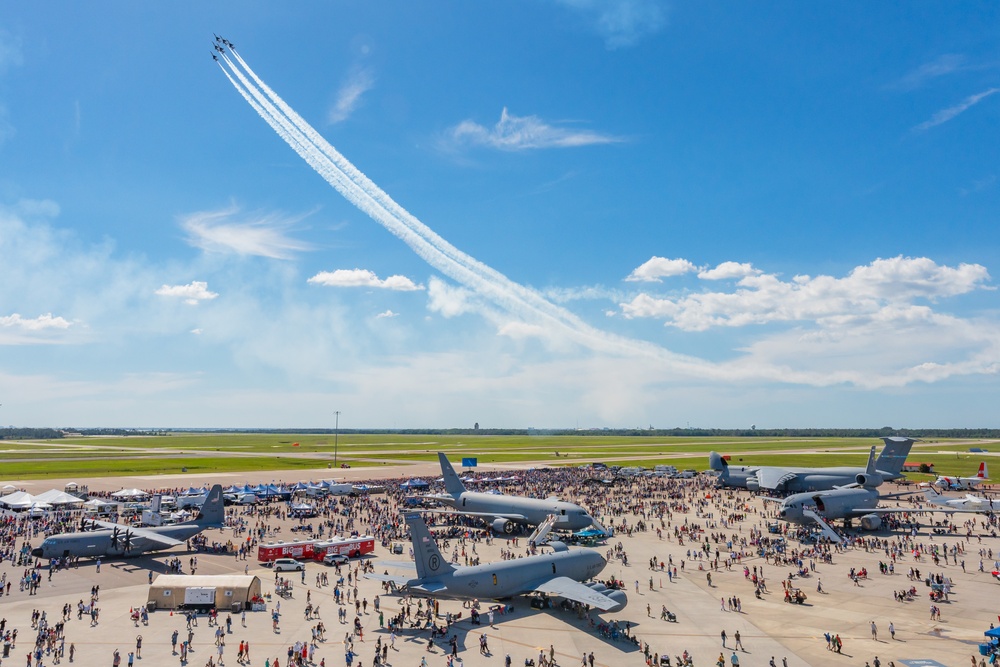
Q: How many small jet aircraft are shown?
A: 6